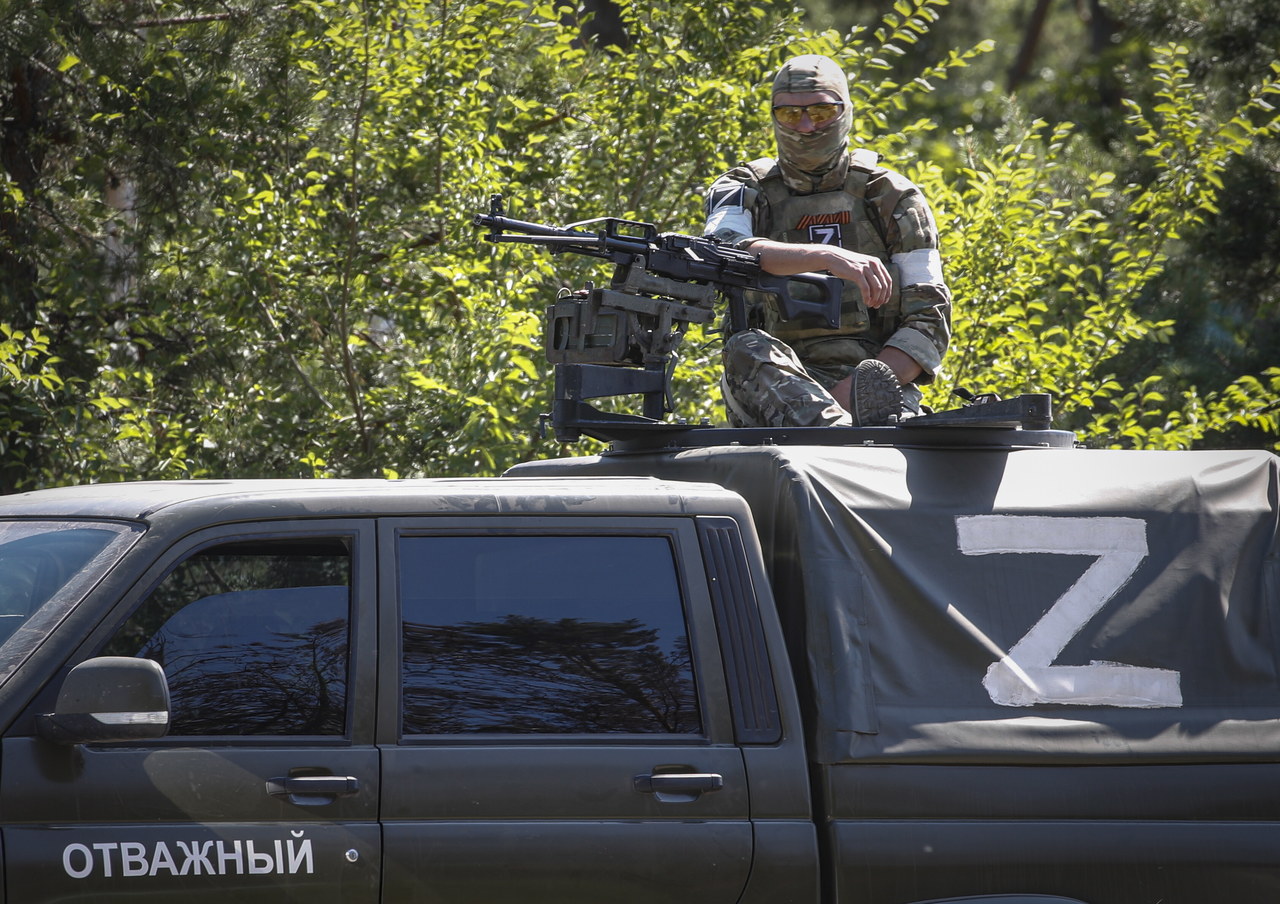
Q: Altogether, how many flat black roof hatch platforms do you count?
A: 1